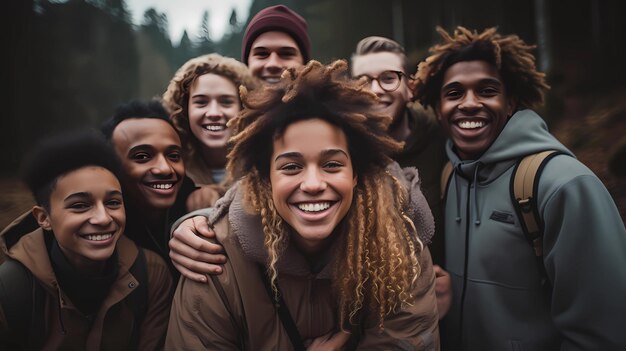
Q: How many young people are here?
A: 7